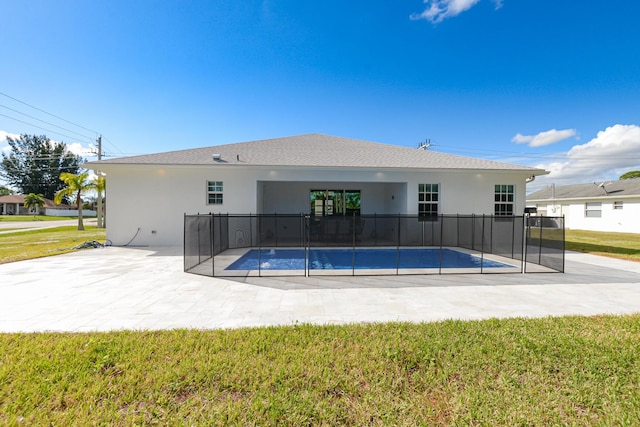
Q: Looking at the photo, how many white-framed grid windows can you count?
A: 3